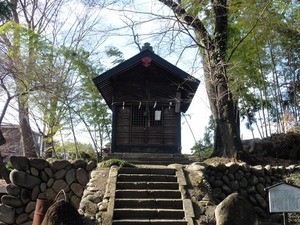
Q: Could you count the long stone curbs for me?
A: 2